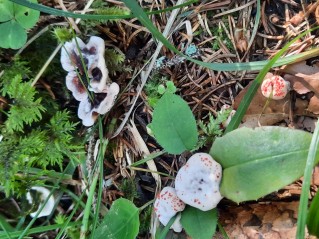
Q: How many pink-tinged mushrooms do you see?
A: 3